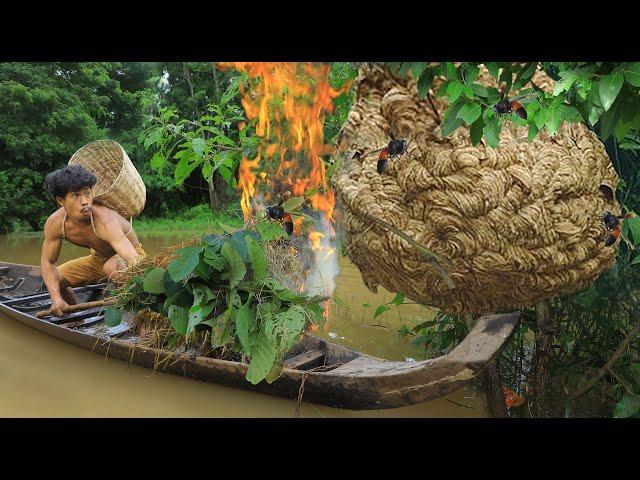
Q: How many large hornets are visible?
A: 4